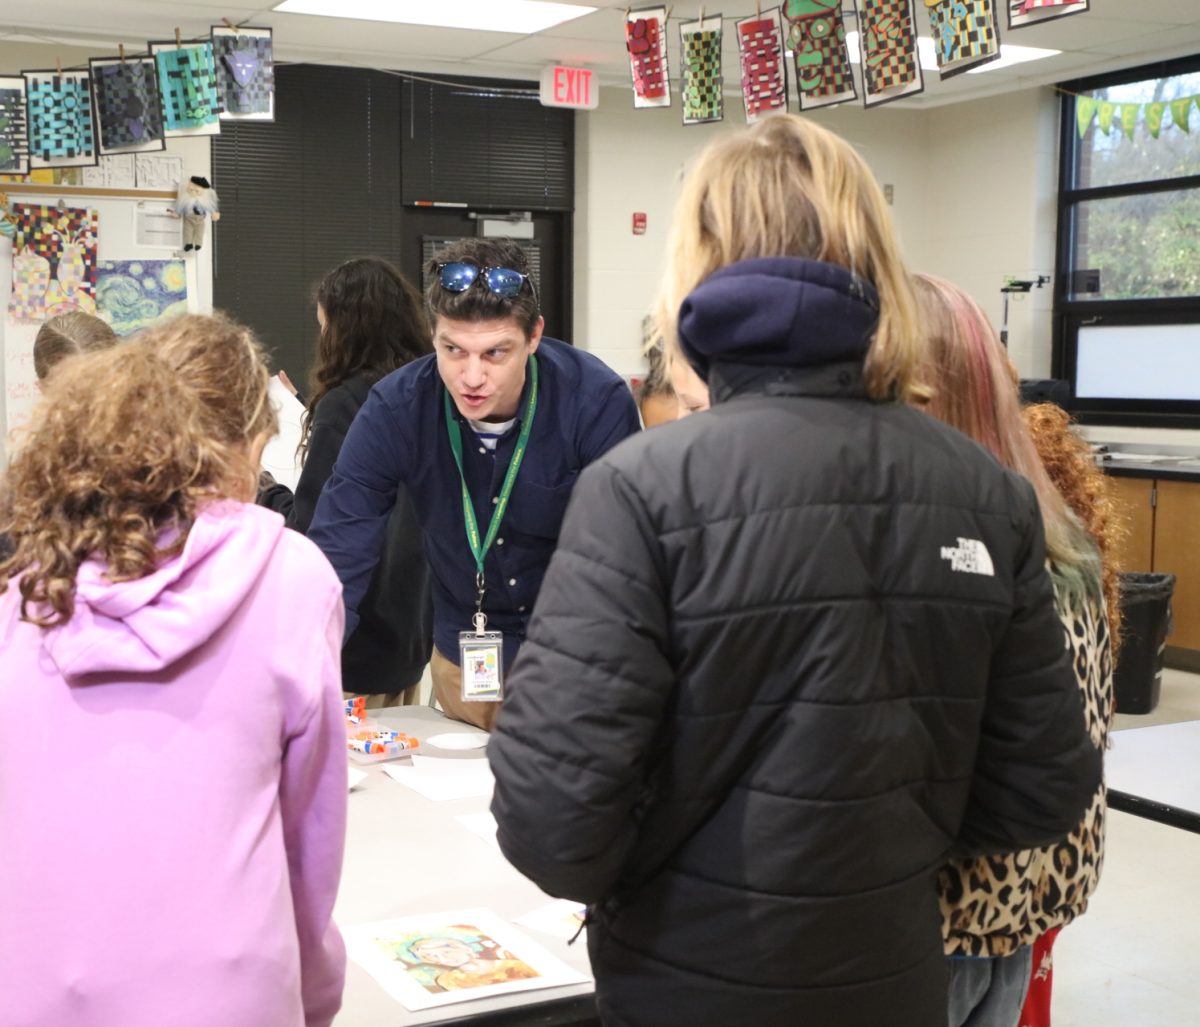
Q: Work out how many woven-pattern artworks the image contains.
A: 12